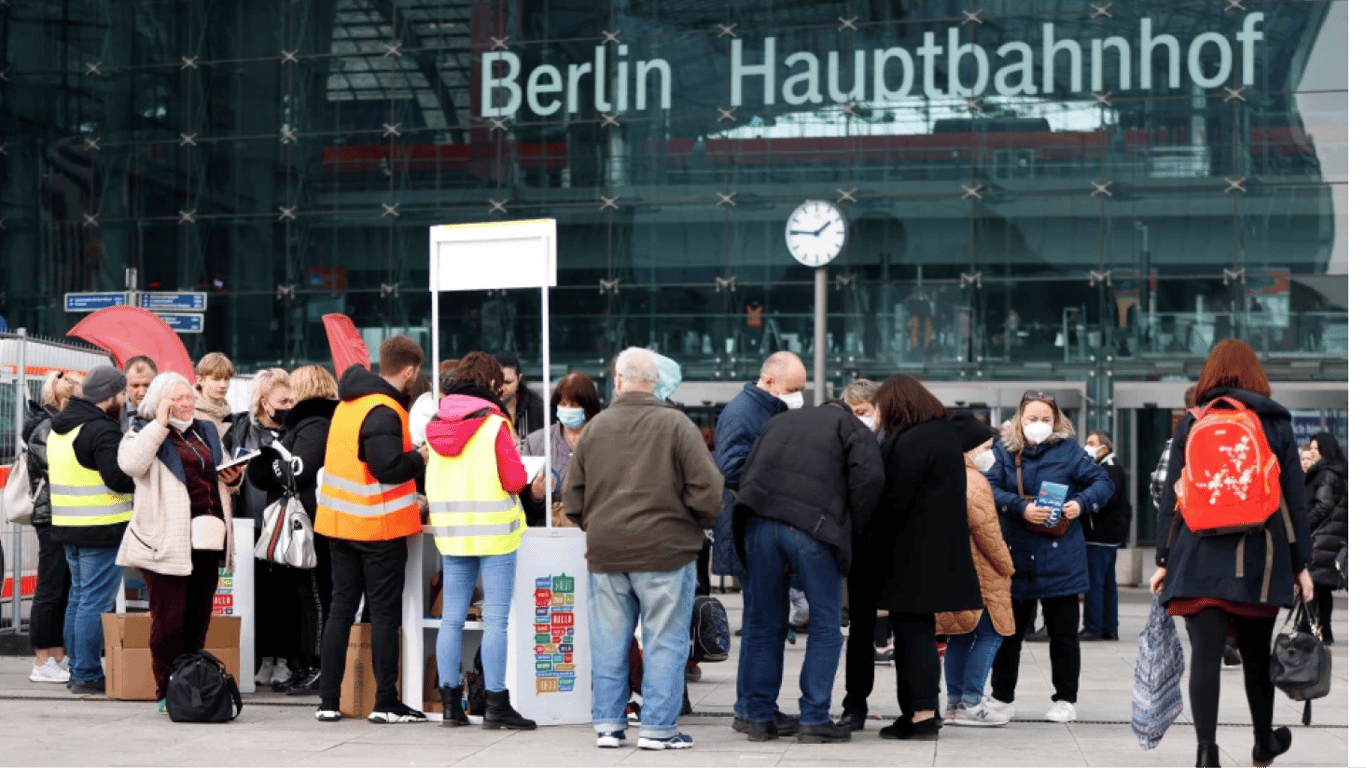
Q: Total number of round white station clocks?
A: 1